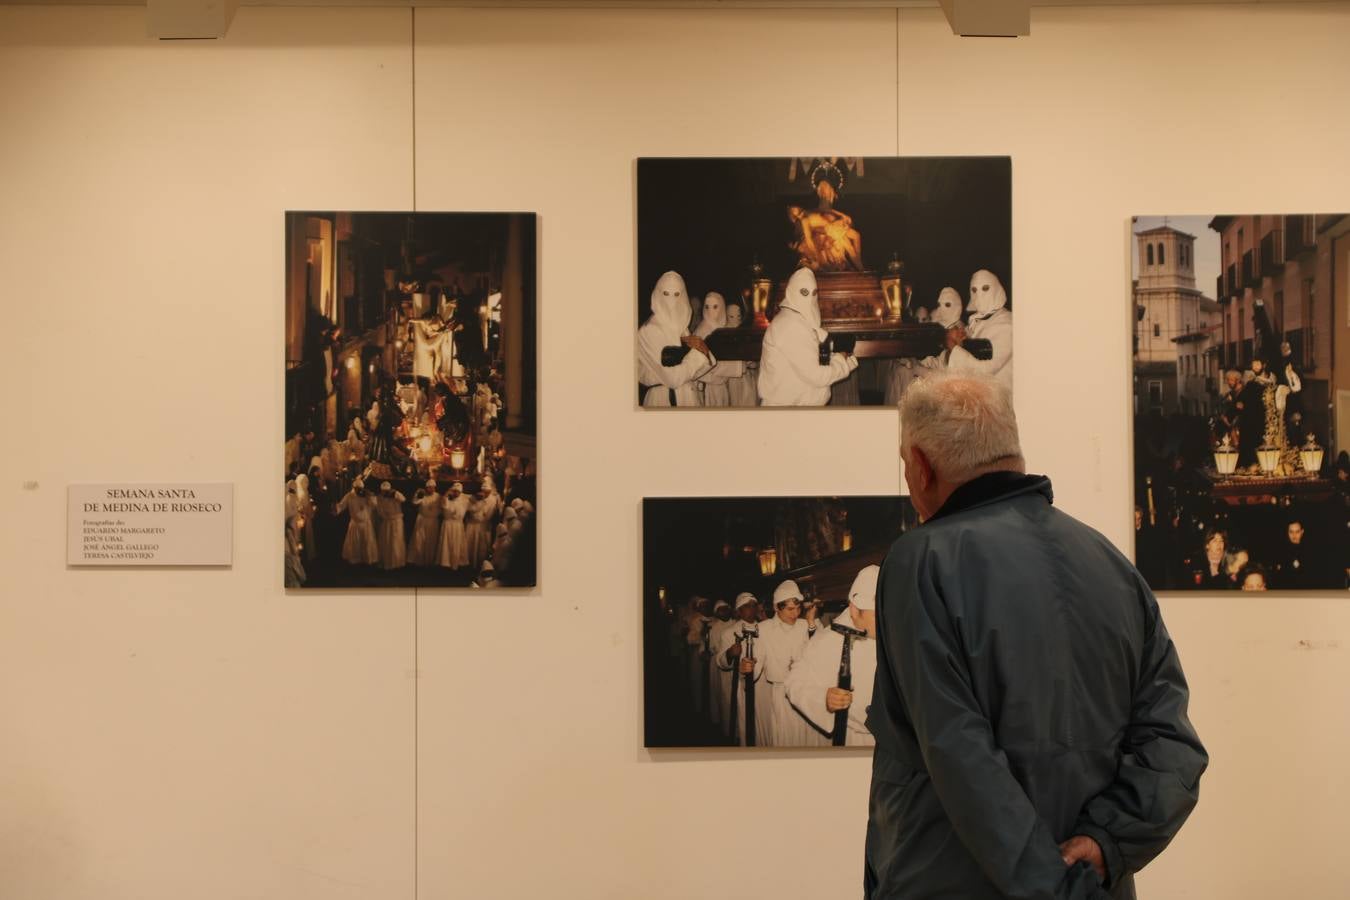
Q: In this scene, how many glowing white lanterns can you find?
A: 3